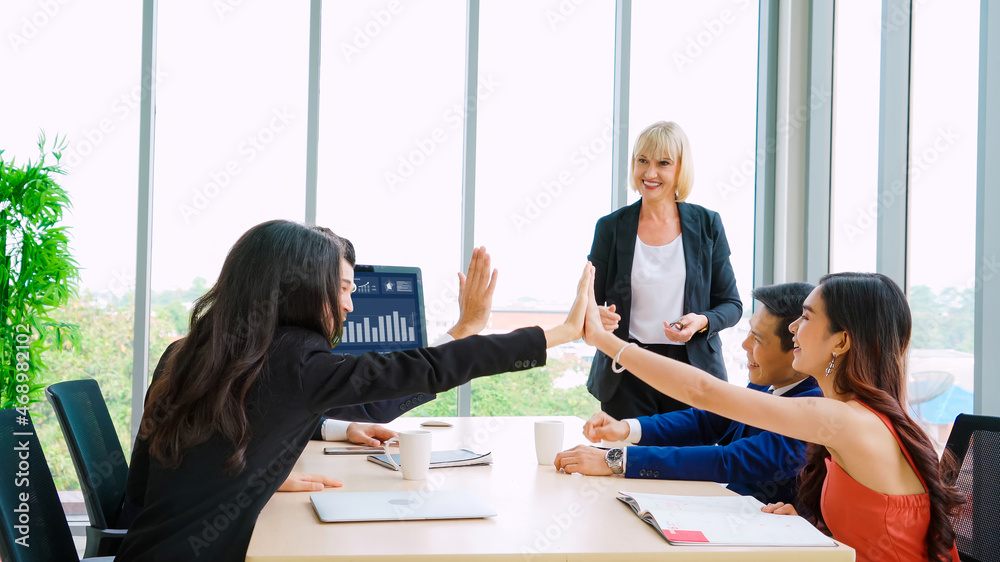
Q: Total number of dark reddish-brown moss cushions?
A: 0